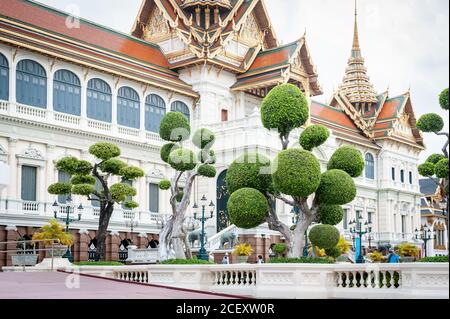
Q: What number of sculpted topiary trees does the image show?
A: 4